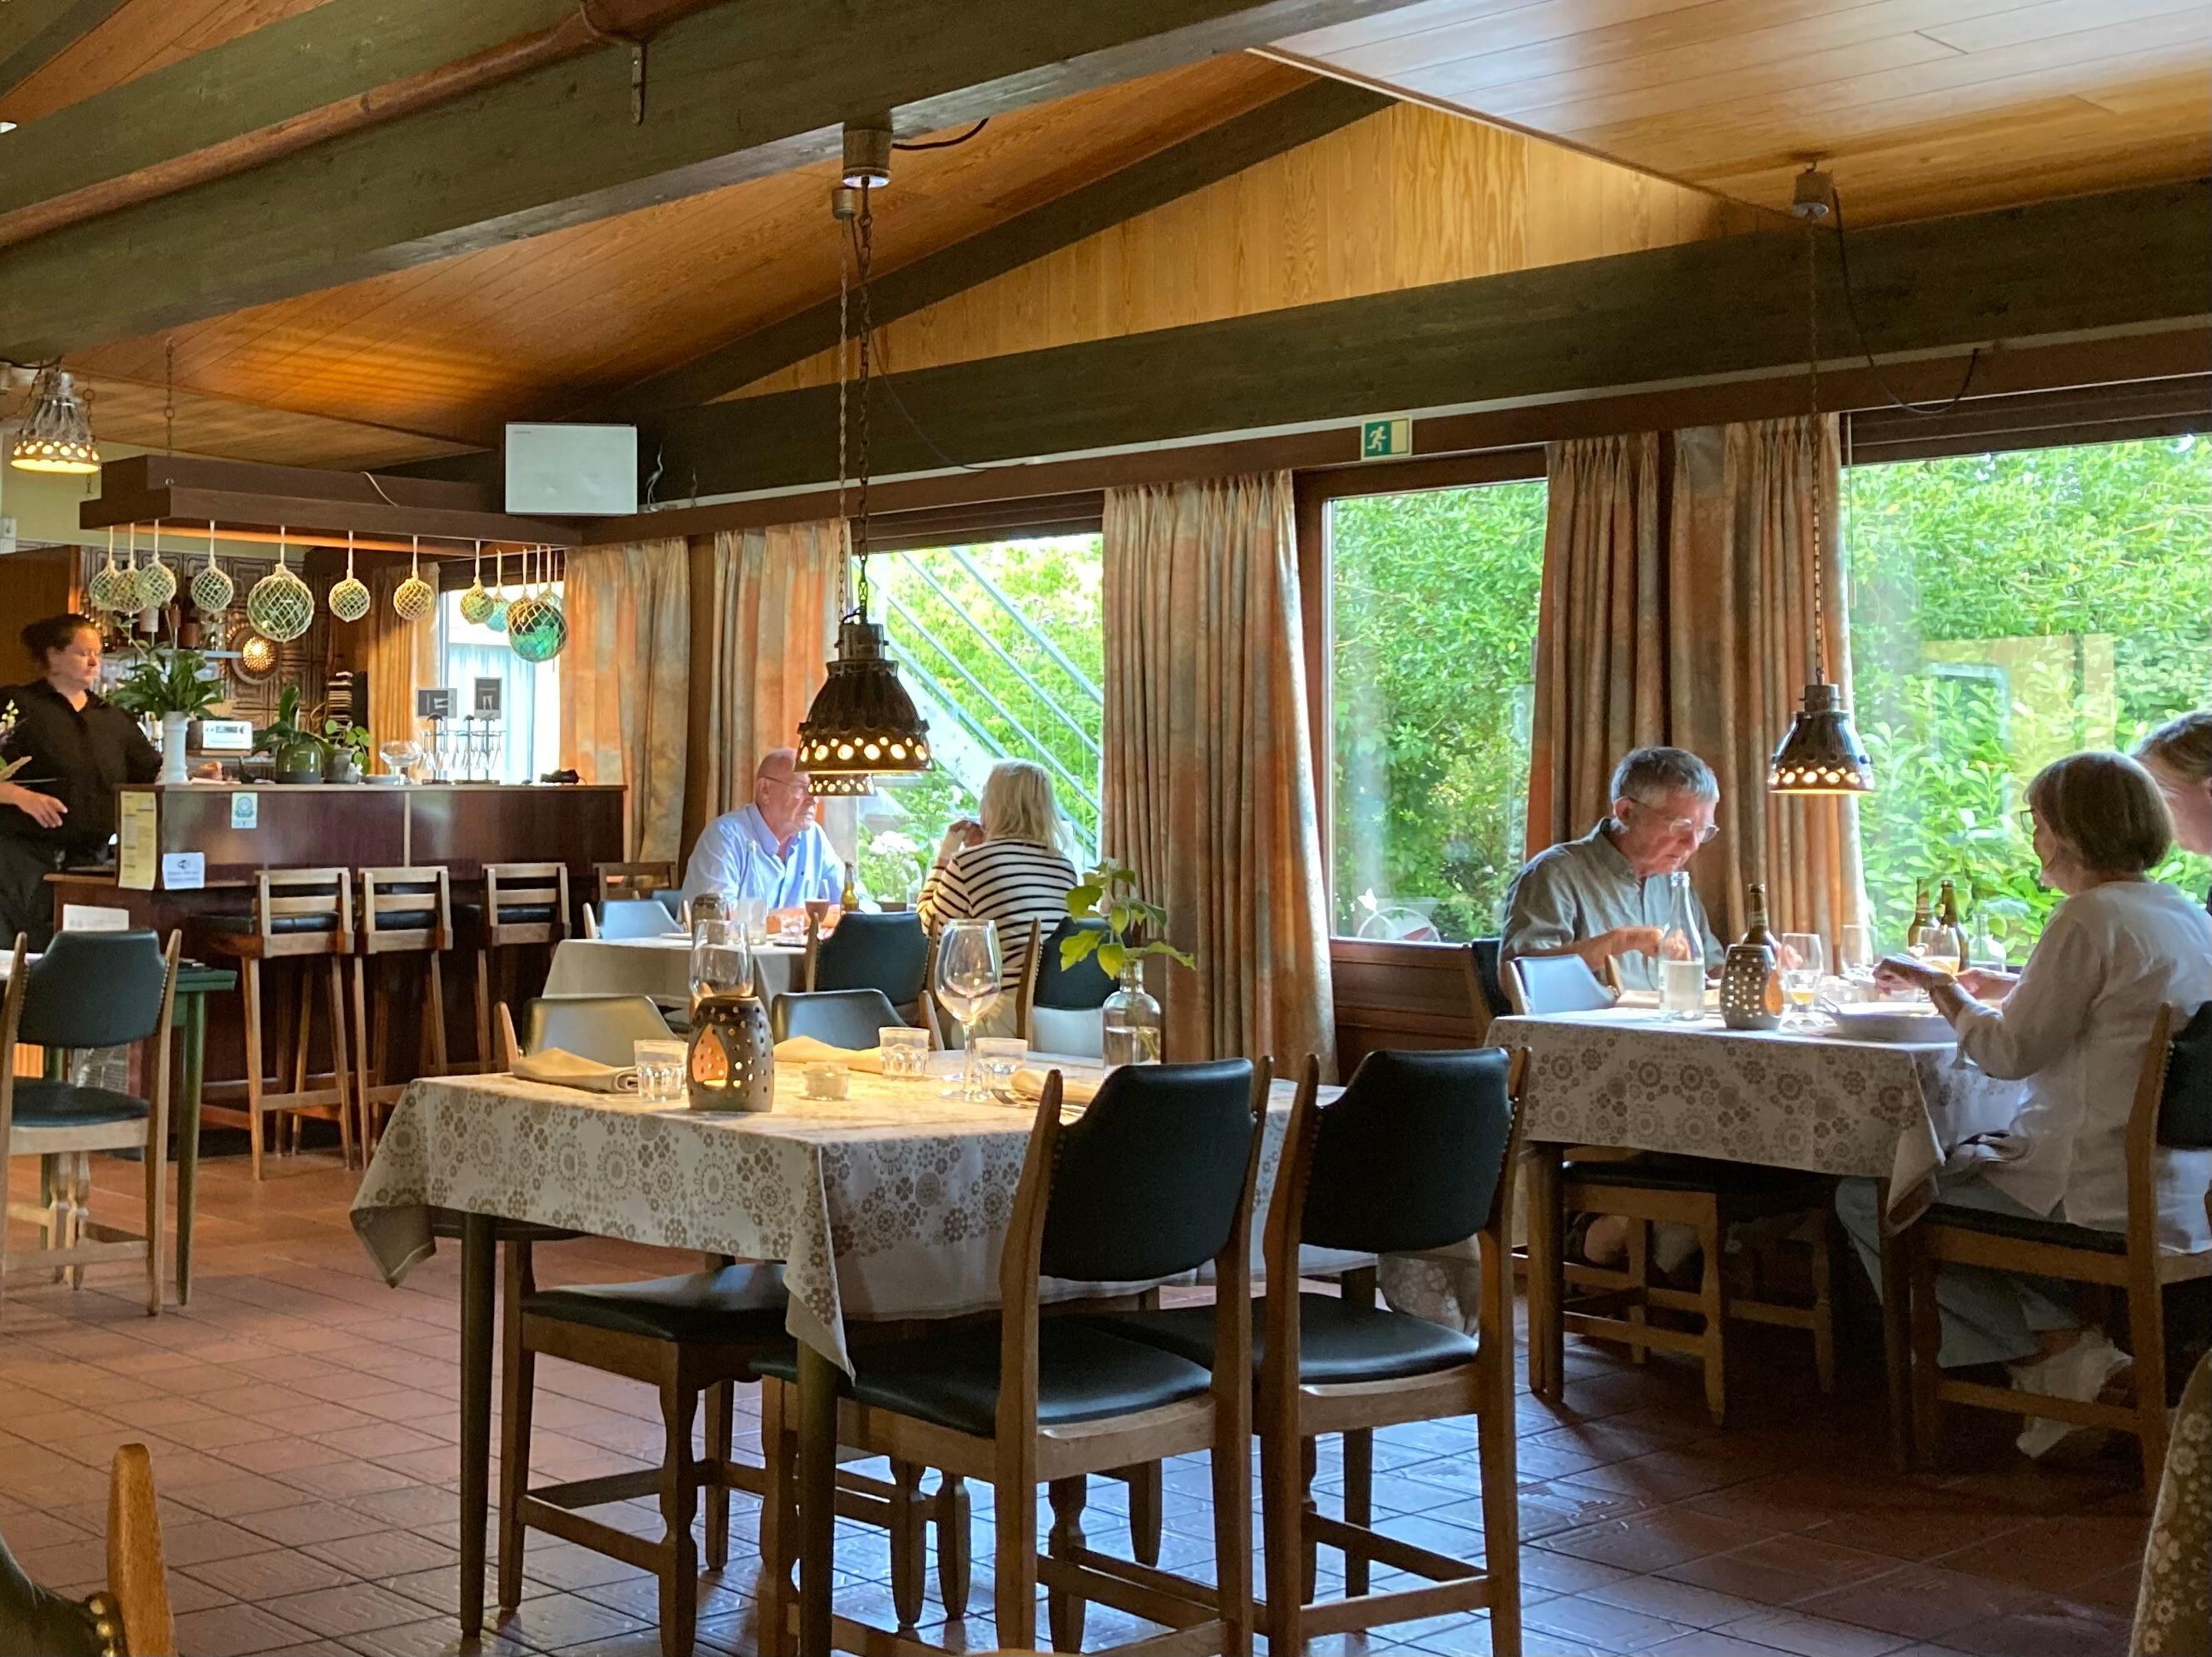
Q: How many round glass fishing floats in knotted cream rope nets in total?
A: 12